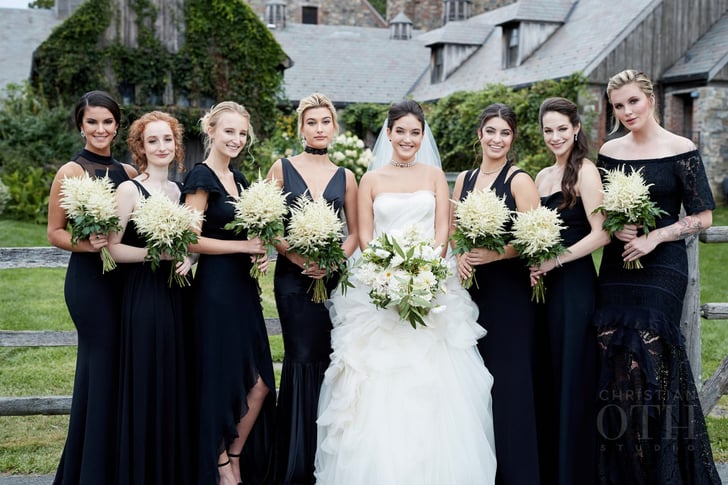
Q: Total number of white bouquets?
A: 8